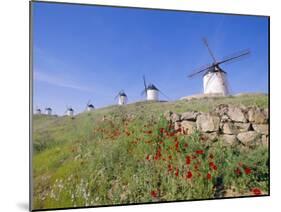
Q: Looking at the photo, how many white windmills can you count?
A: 7